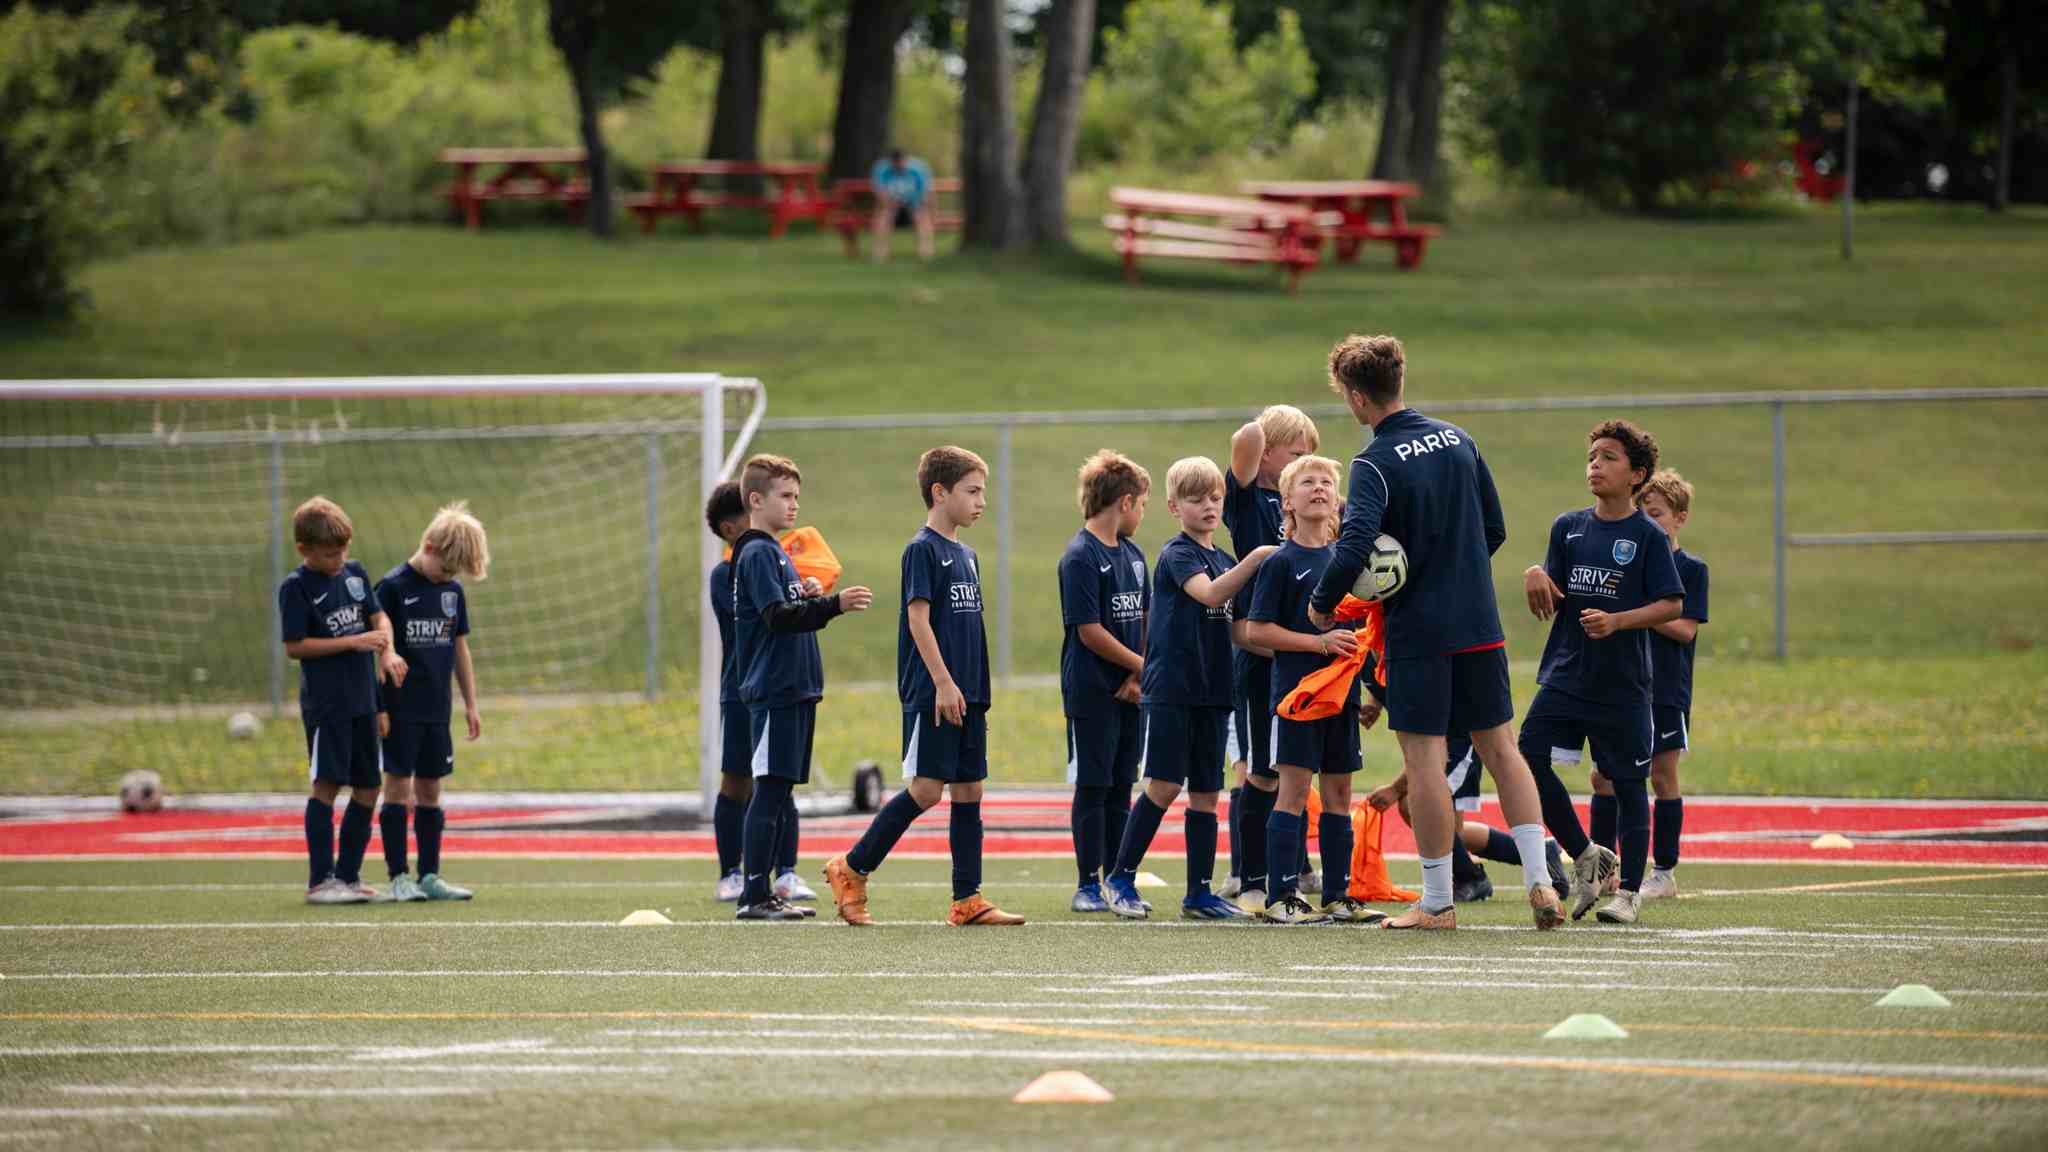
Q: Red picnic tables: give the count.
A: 5